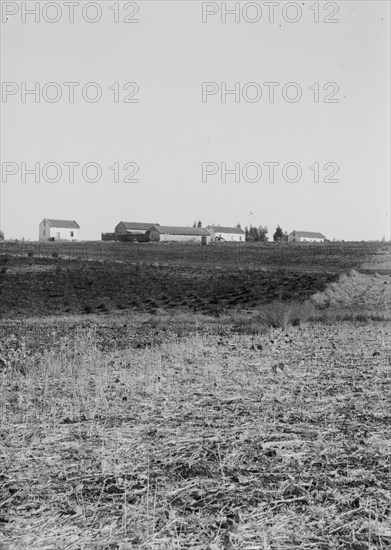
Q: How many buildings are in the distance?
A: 5